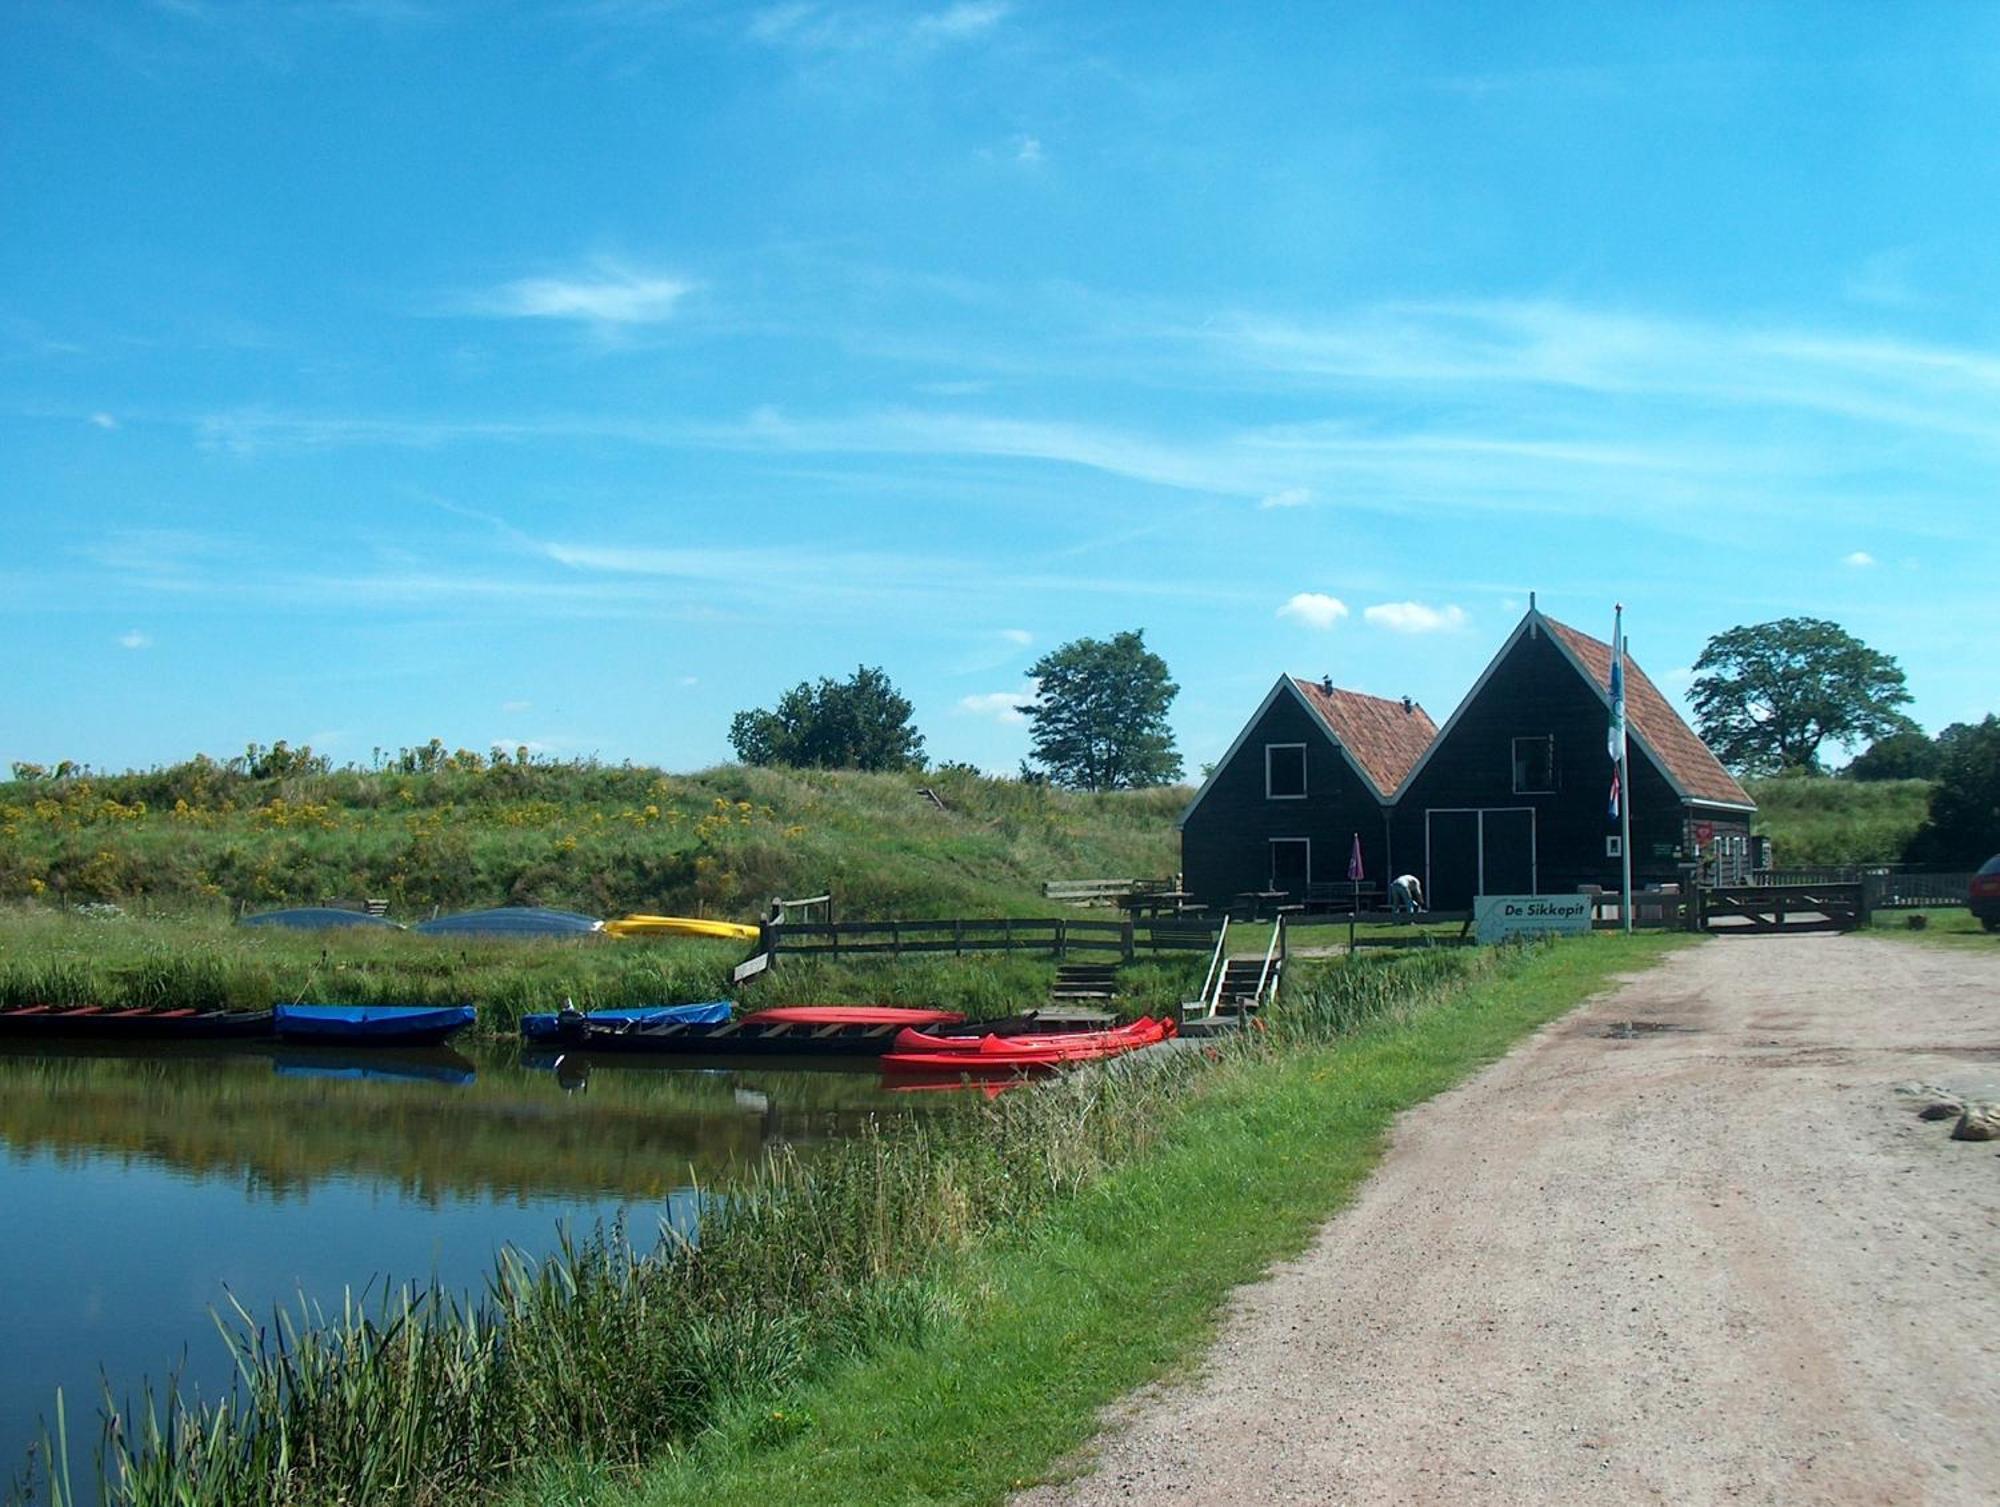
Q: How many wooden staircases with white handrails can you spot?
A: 1